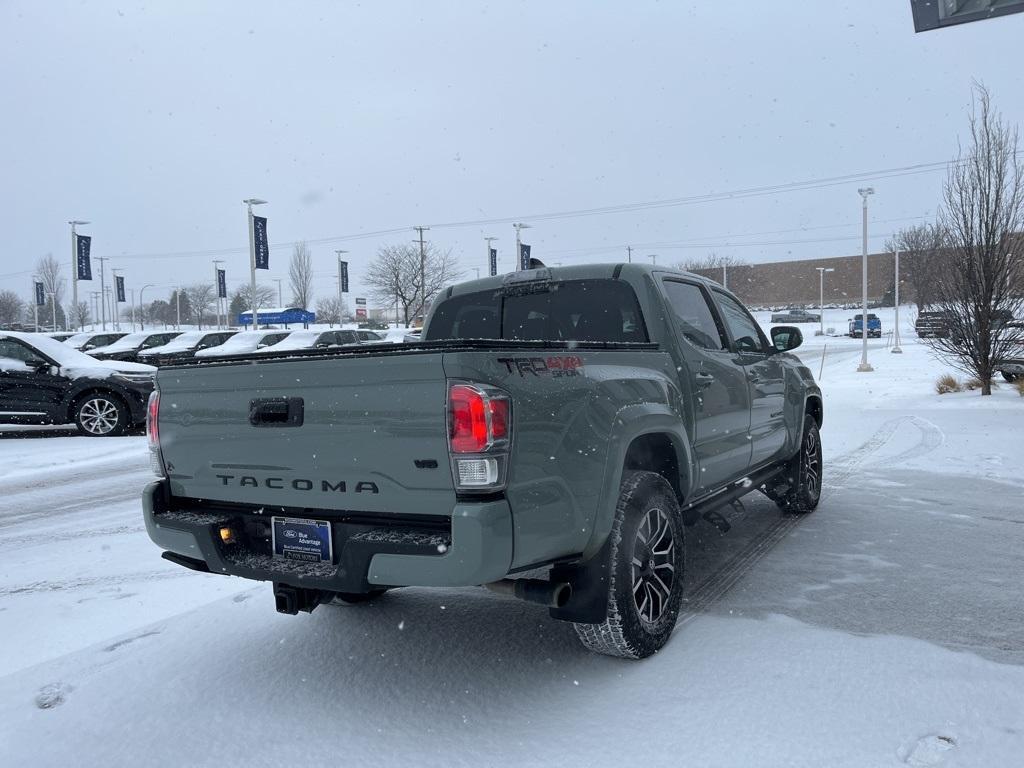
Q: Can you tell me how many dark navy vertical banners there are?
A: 8